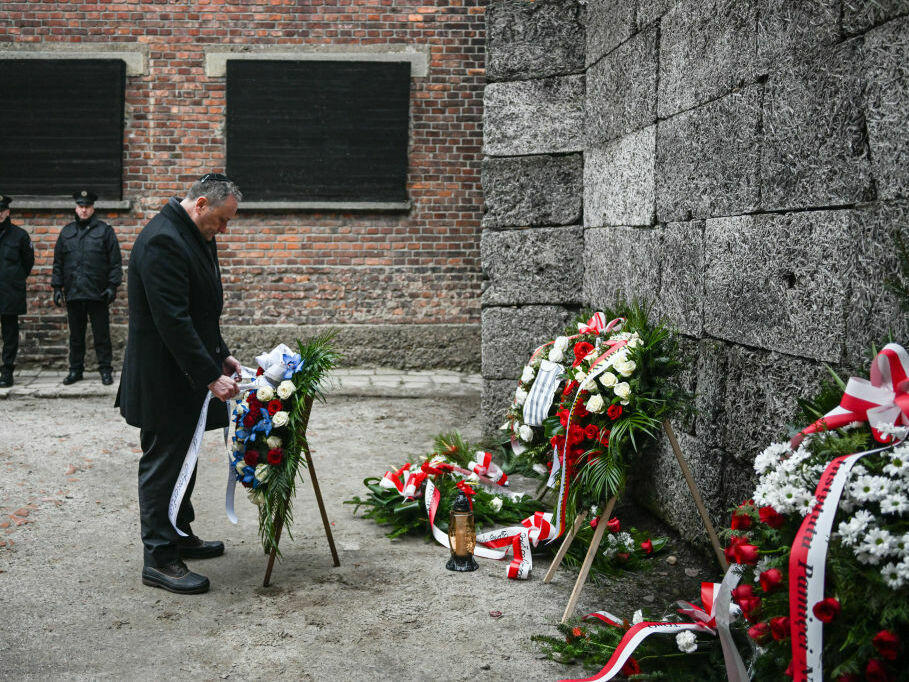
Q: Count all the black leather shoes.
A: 5